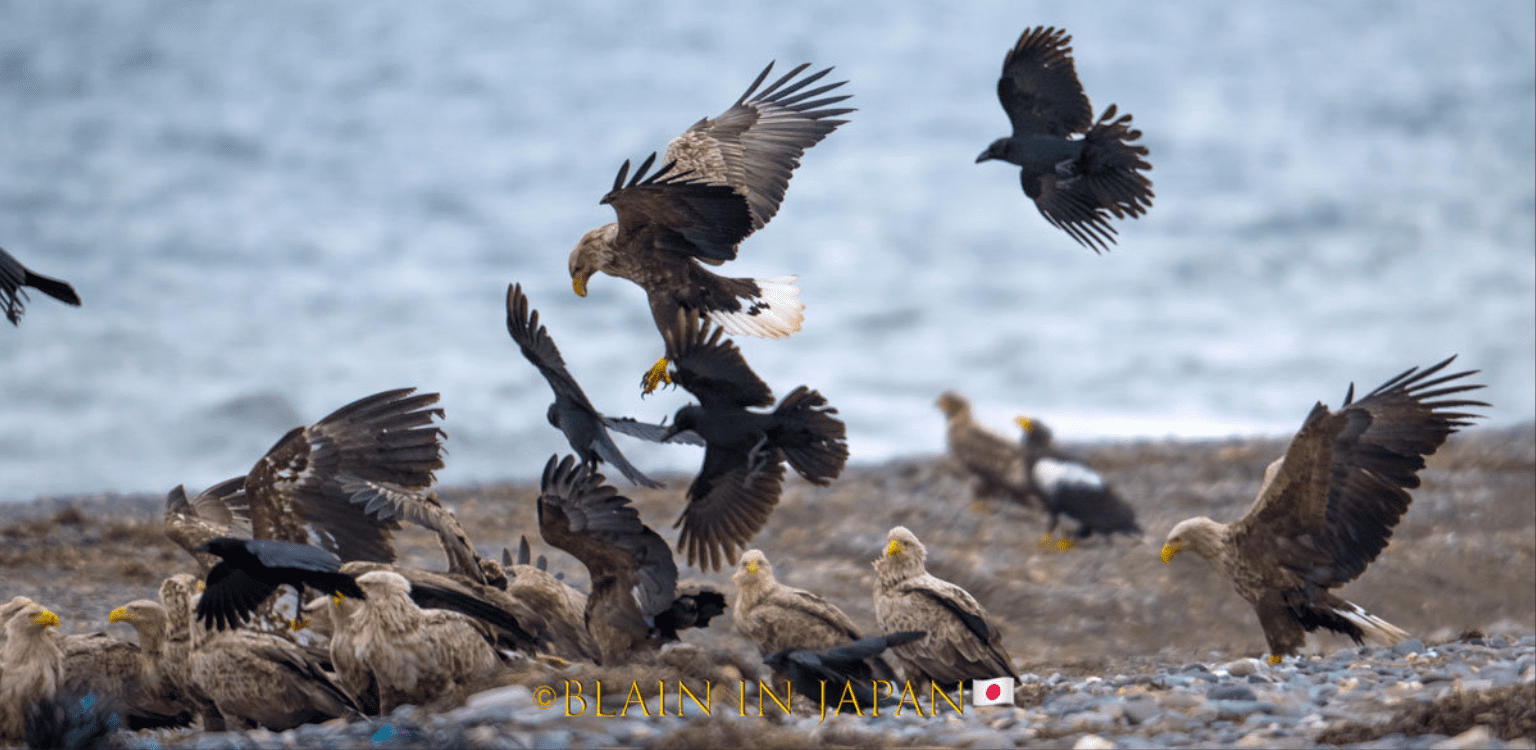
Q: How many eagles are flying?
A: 1